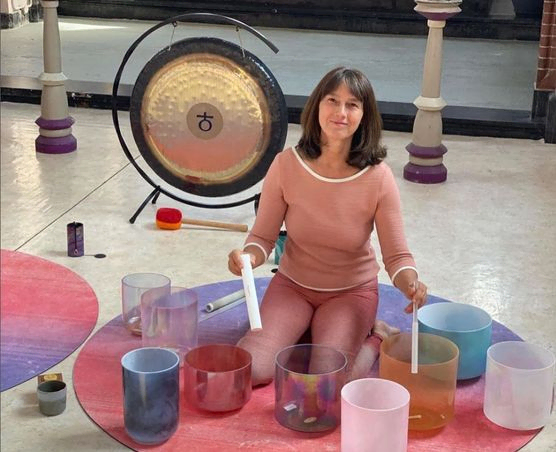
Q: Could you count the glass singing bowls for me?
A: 9